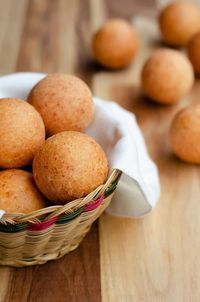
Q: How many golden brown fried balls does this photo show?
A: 9